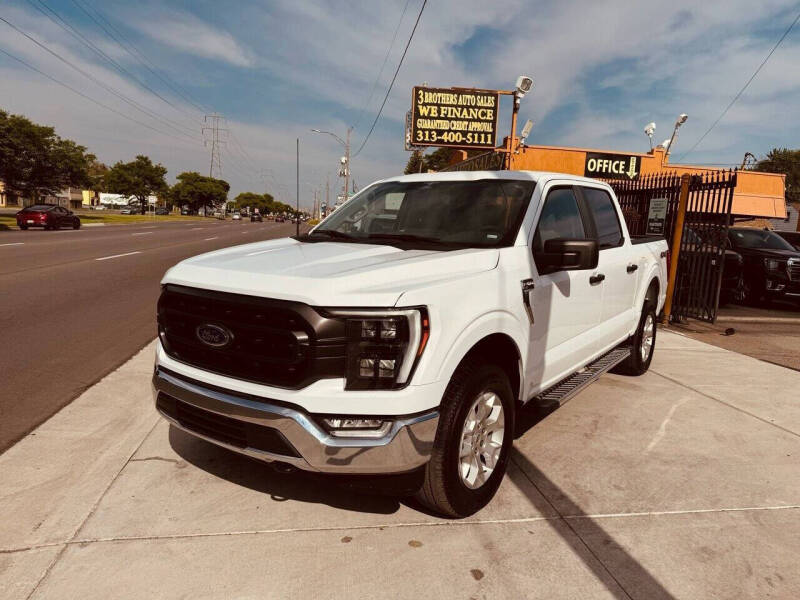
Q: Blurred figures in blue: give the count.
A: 0